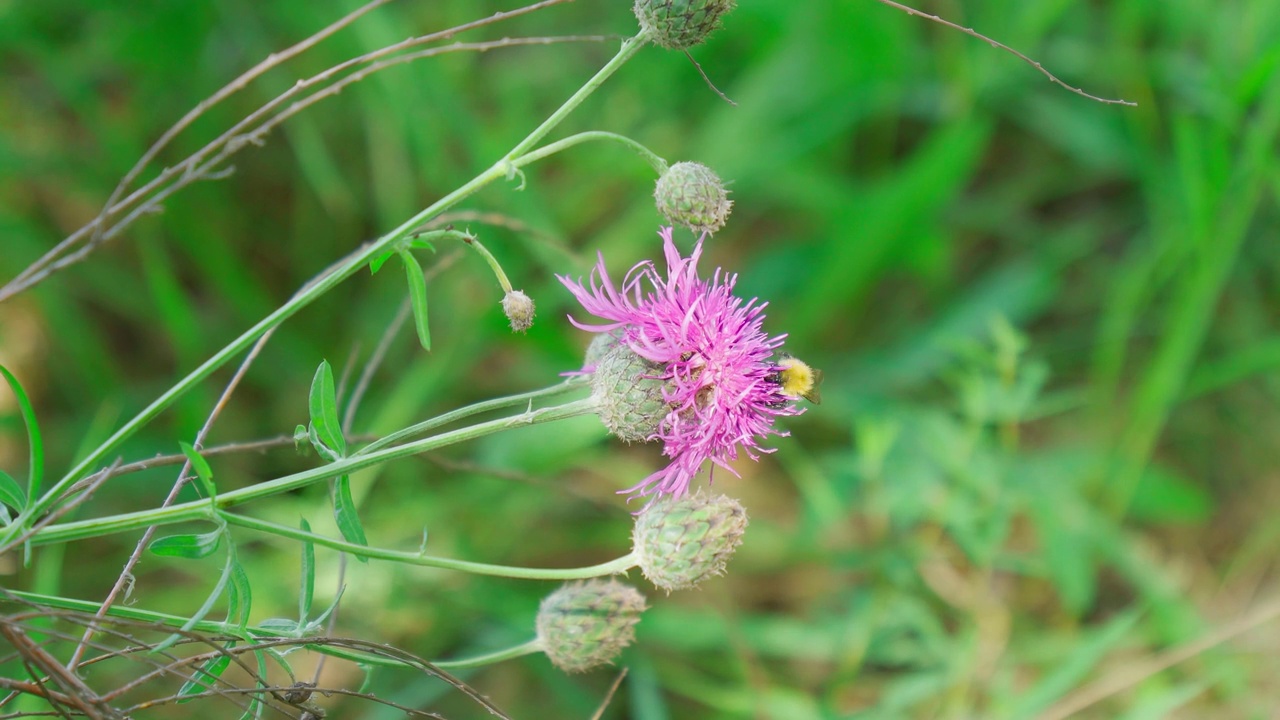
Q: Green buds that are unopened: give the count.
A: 5